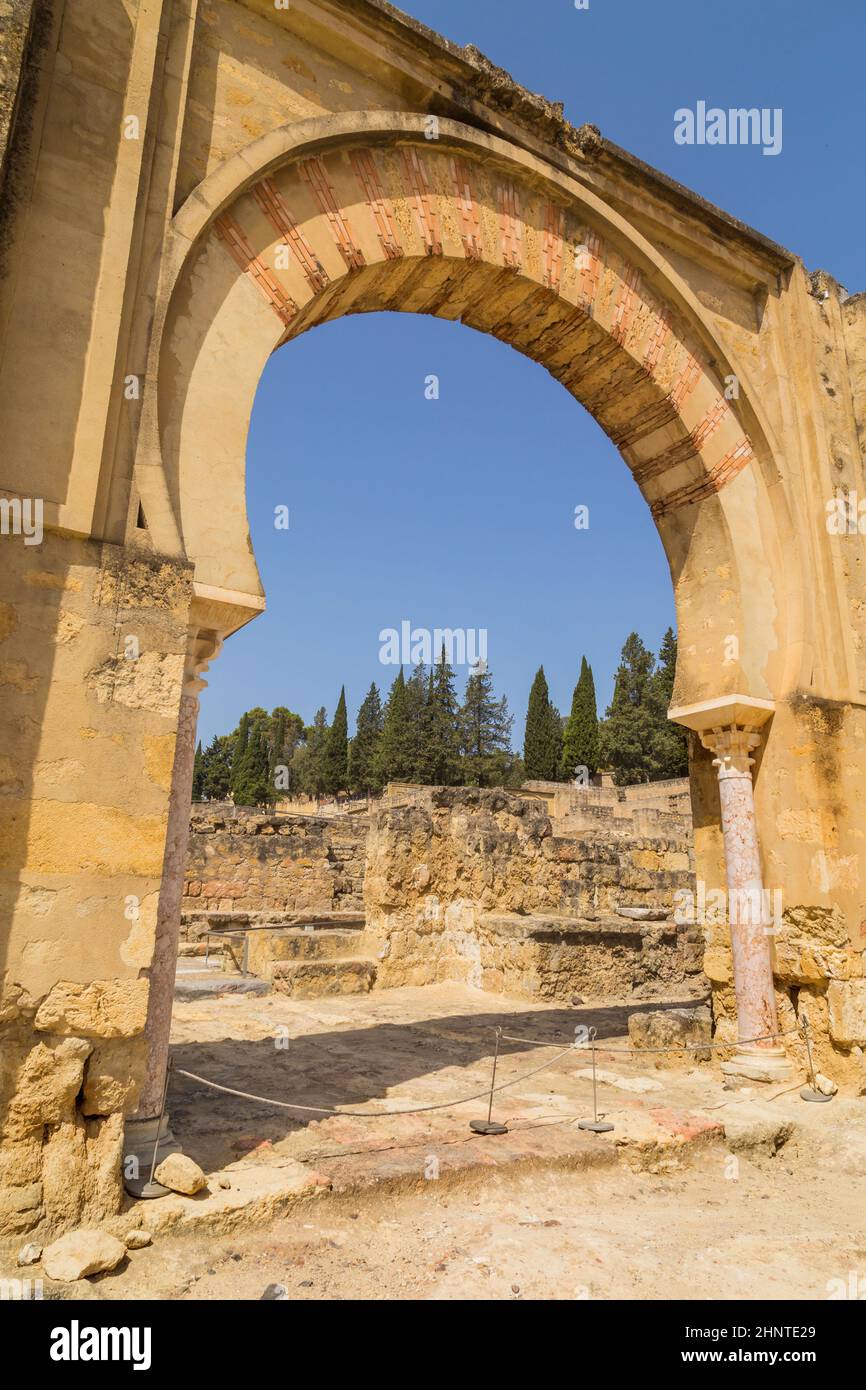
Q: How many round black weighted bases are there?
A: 4